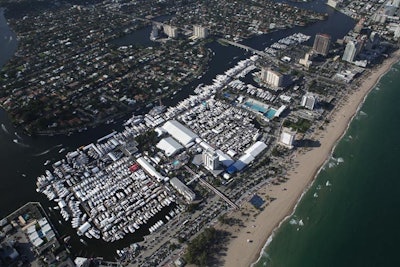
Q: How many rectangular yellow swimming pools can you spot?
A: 0